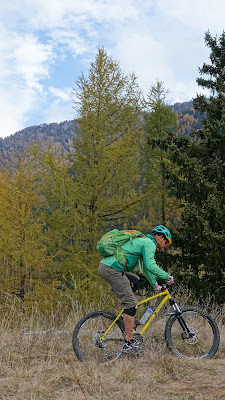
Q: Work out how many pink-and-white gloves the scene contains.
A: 2